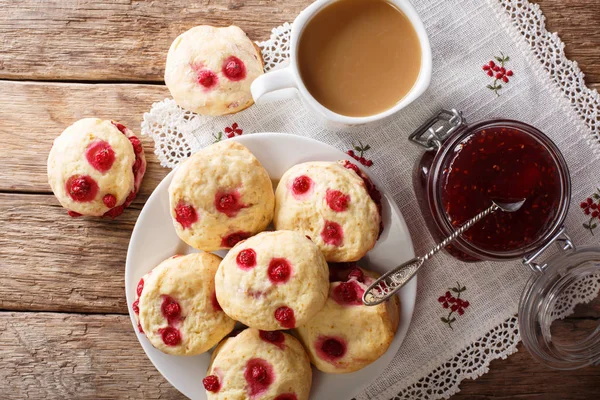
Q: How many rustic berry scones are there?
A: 8